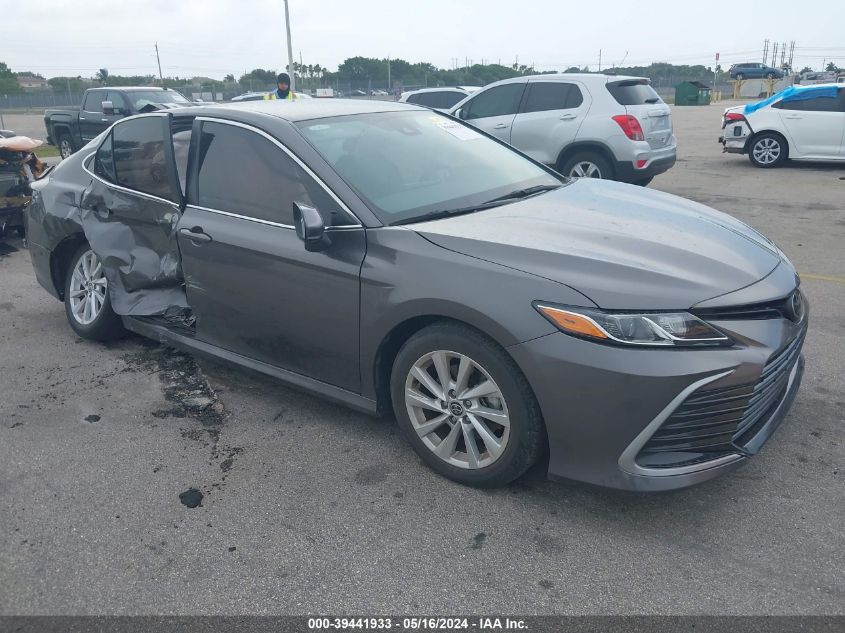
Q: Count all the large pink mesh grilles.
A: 0